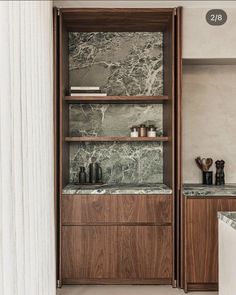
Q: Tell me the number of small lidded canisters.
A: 3